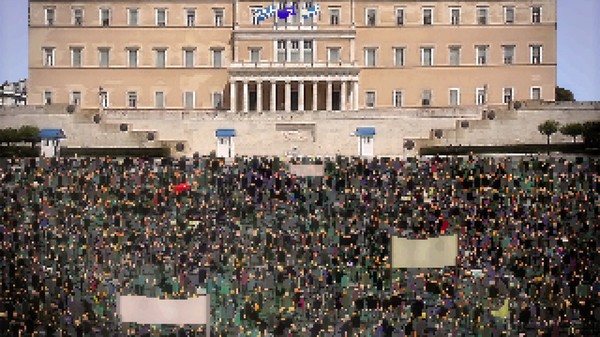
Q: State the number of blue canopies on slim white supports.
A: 3